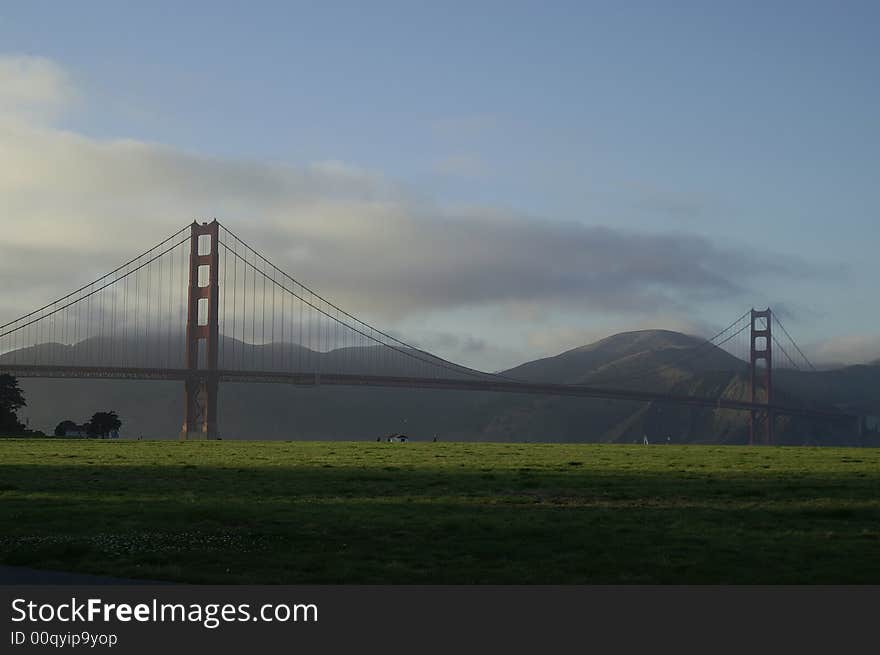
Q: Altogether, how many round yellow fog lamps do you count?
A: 0